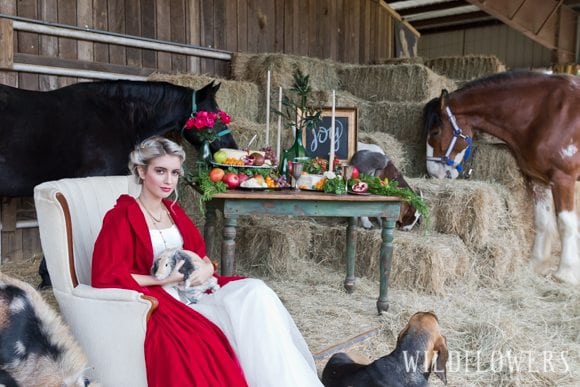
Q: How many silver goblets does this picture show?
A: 2